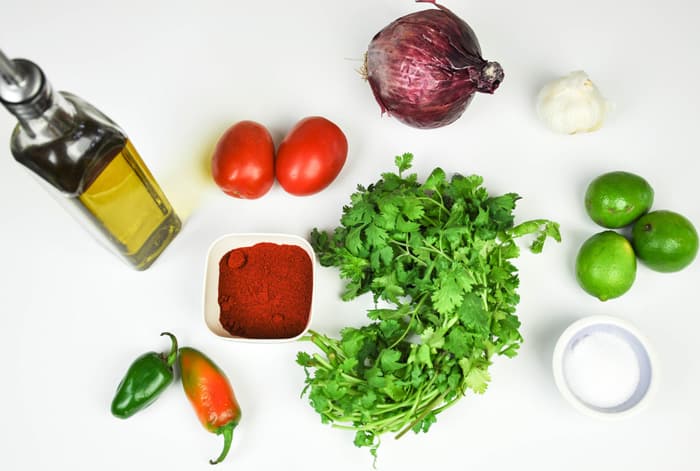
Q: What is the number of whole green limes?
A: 3